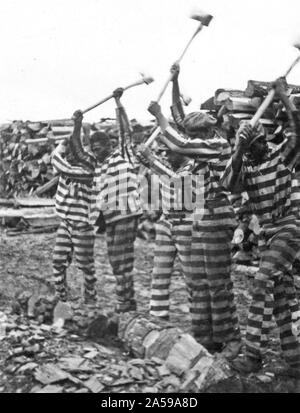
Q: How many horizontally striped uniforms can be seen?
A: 5